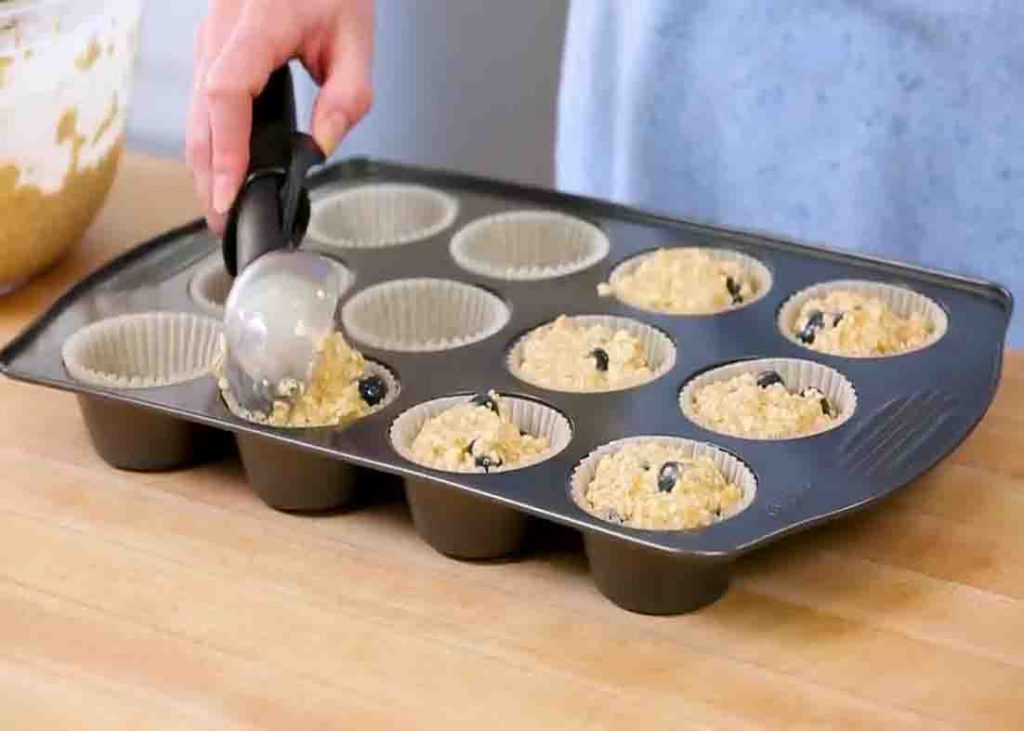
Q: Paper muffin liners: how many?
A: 12